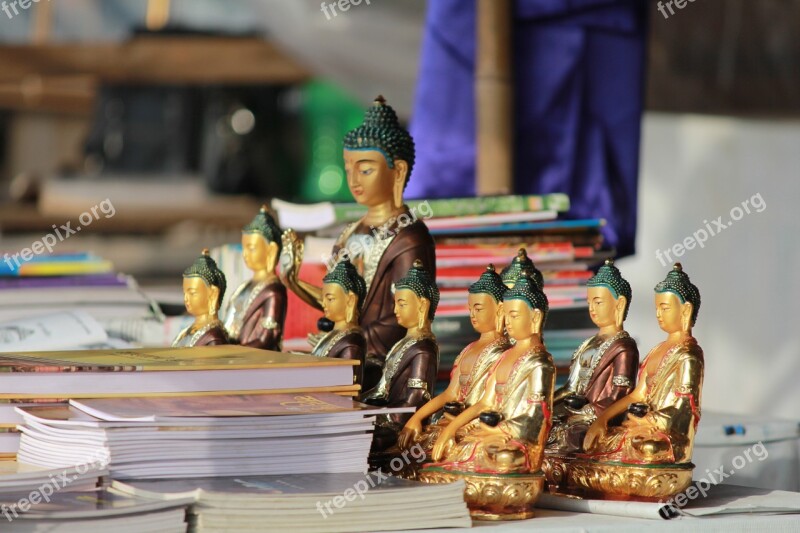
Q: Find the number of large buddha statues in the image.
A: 1